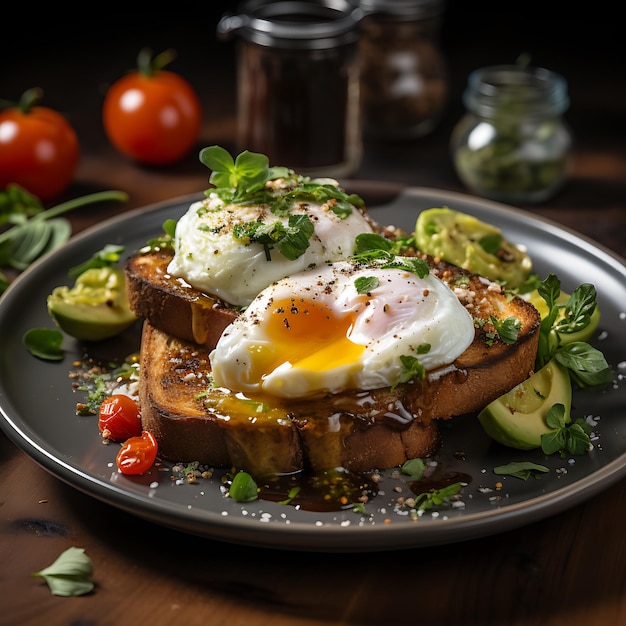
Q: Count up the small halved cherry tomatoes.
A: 2